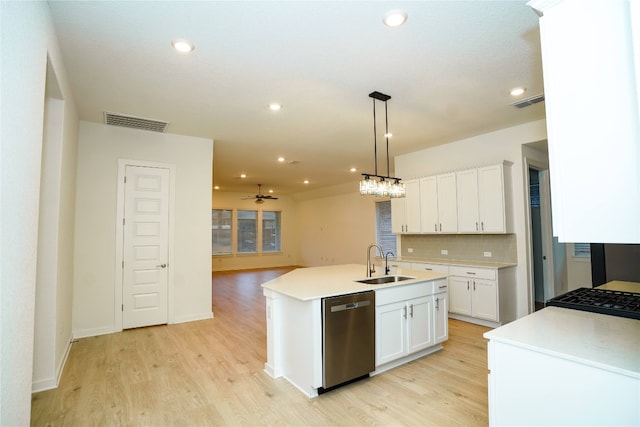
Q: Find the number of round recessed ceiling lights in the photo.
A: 11